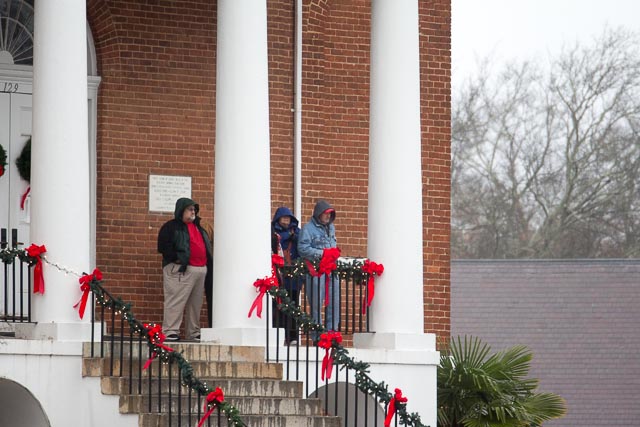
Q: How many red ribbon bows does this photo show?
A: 10